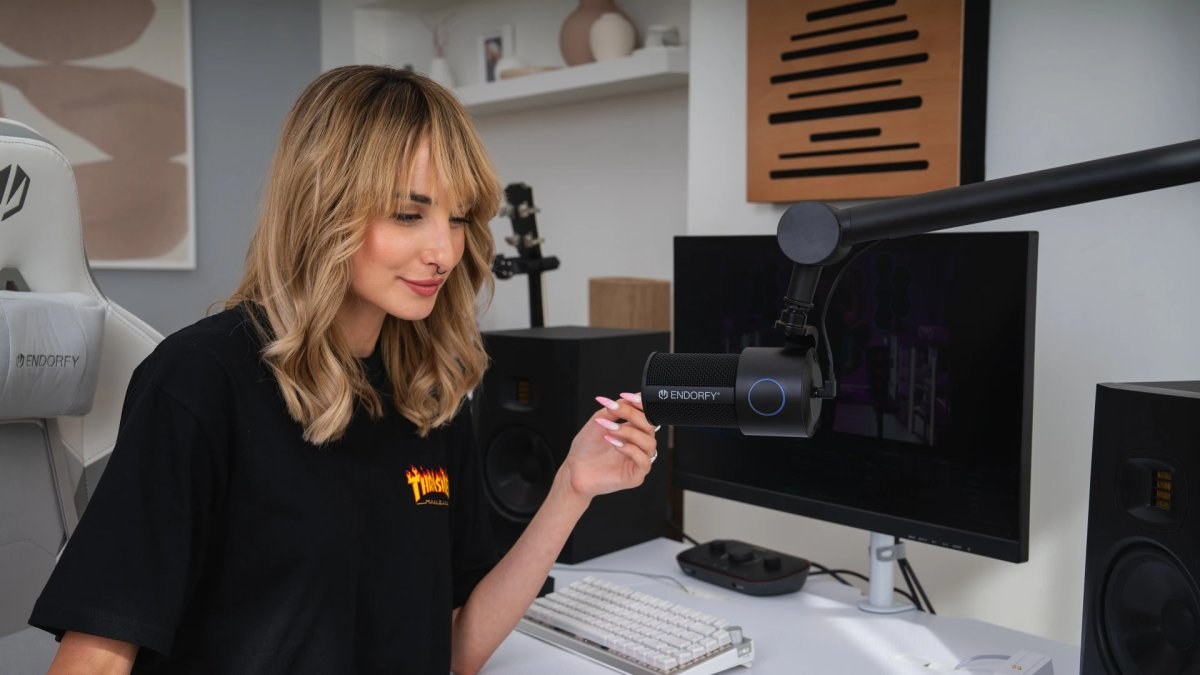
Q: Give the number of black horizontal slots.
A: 9